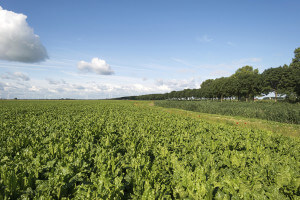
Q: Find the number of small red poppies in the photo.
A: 3